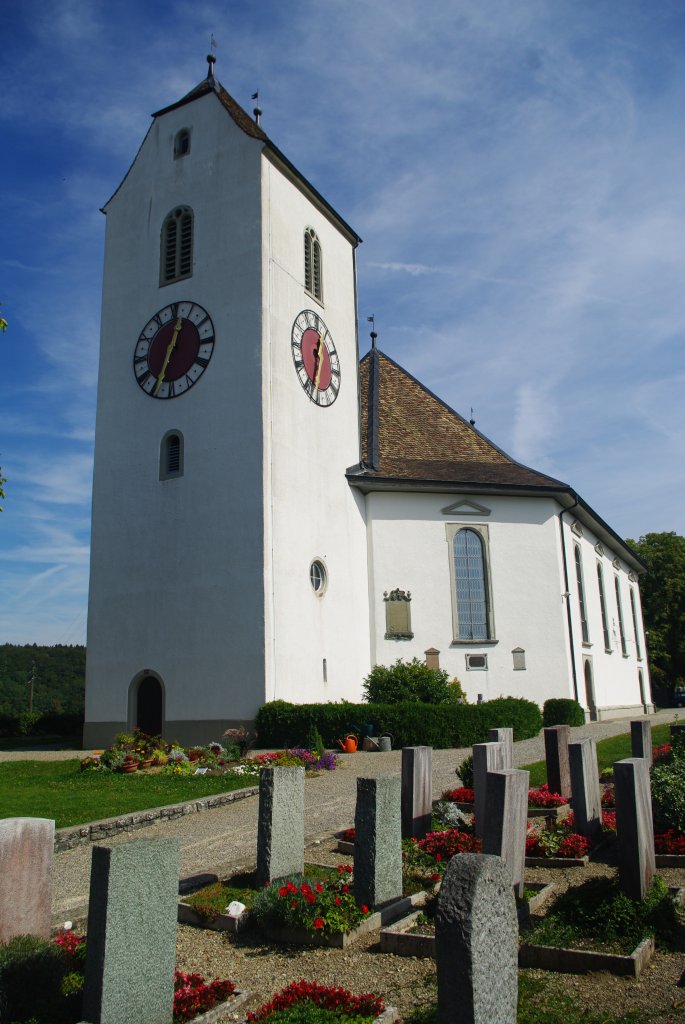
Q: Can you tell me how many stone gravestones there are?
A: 13